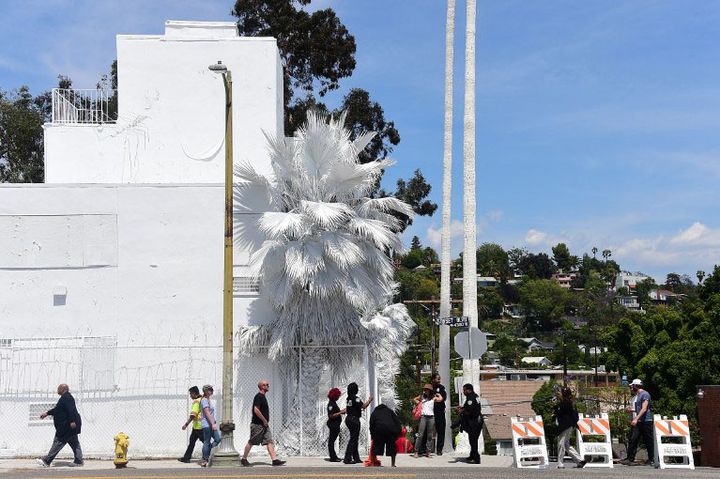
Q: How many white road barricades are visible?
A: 3